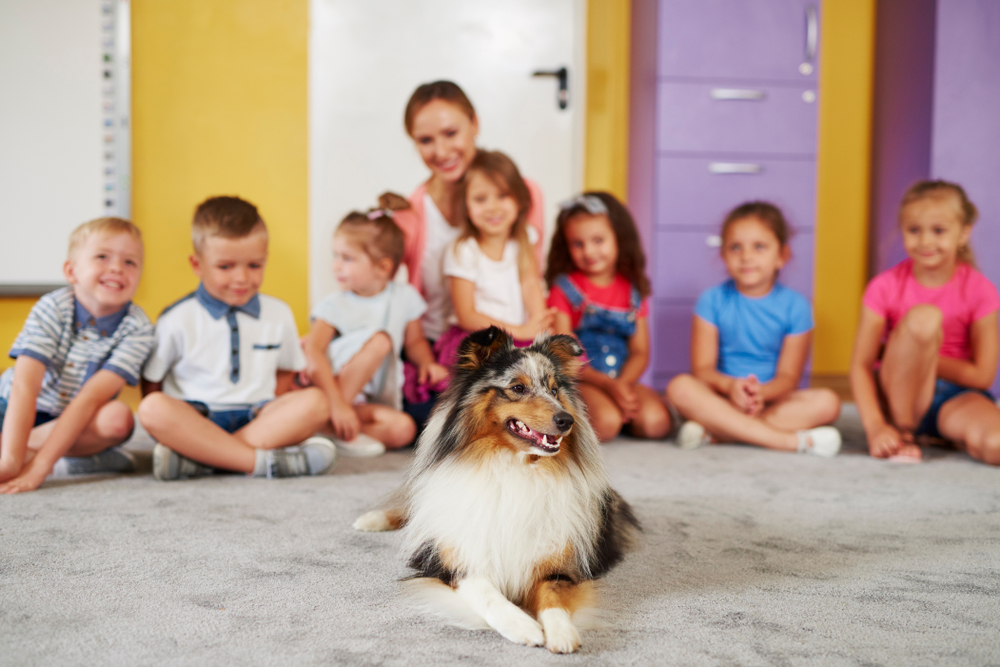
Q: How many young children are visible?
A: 7